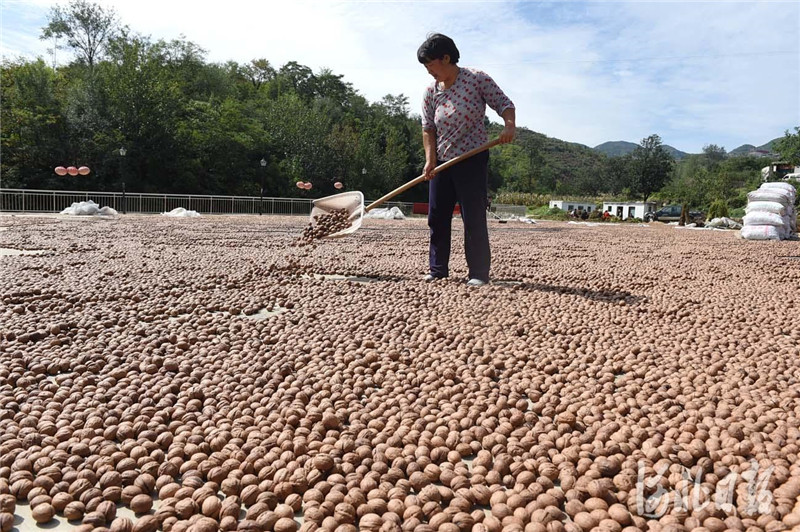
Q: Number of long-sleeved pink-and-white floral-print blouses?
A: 1